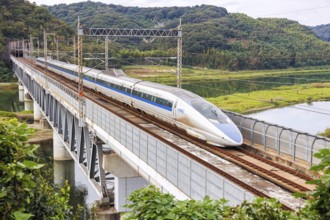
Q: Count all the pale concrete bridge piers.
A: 5